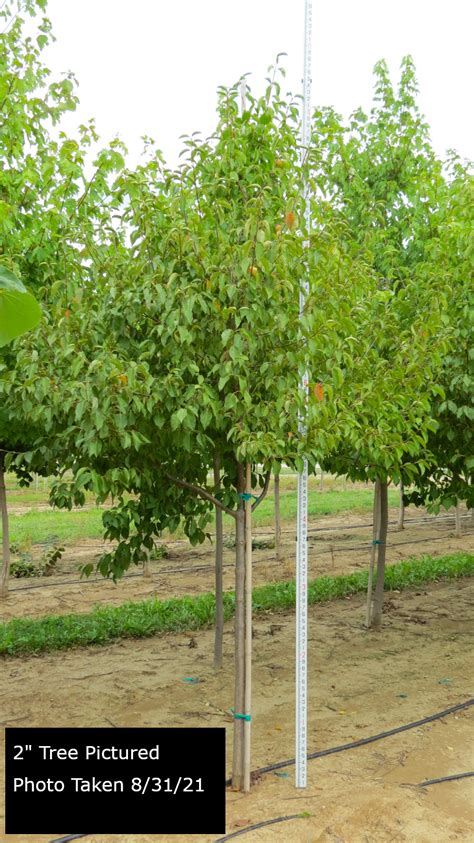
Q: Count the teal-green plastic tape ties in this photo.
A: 3